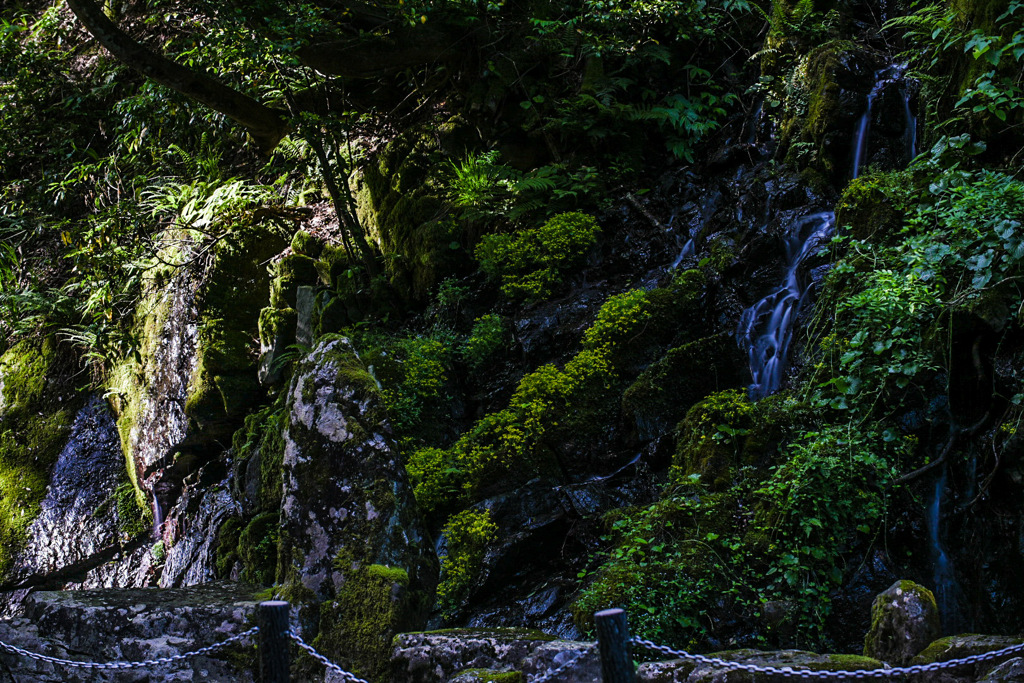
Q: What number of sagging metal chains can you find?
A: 3